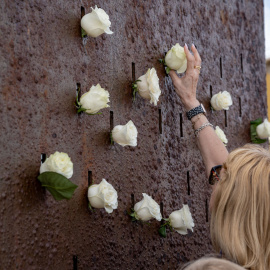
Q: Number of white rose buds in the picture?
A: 12